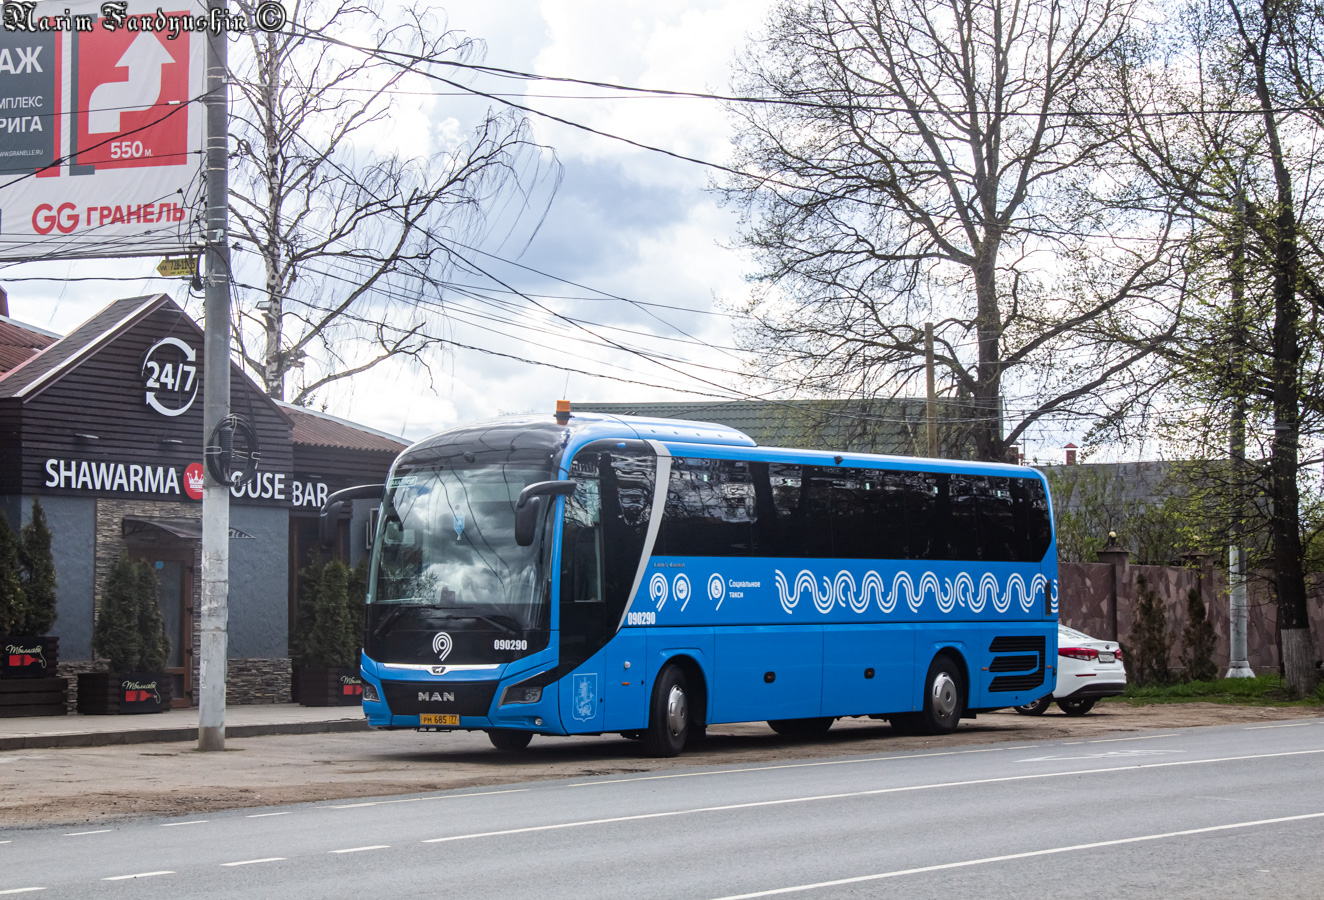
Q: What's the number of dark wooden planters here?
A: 3